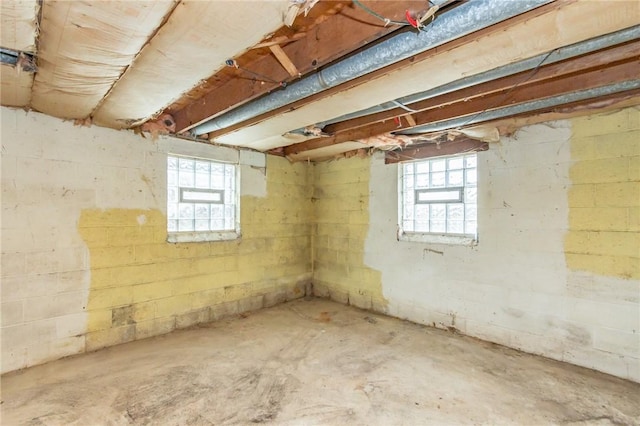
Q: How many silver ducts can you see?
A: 3